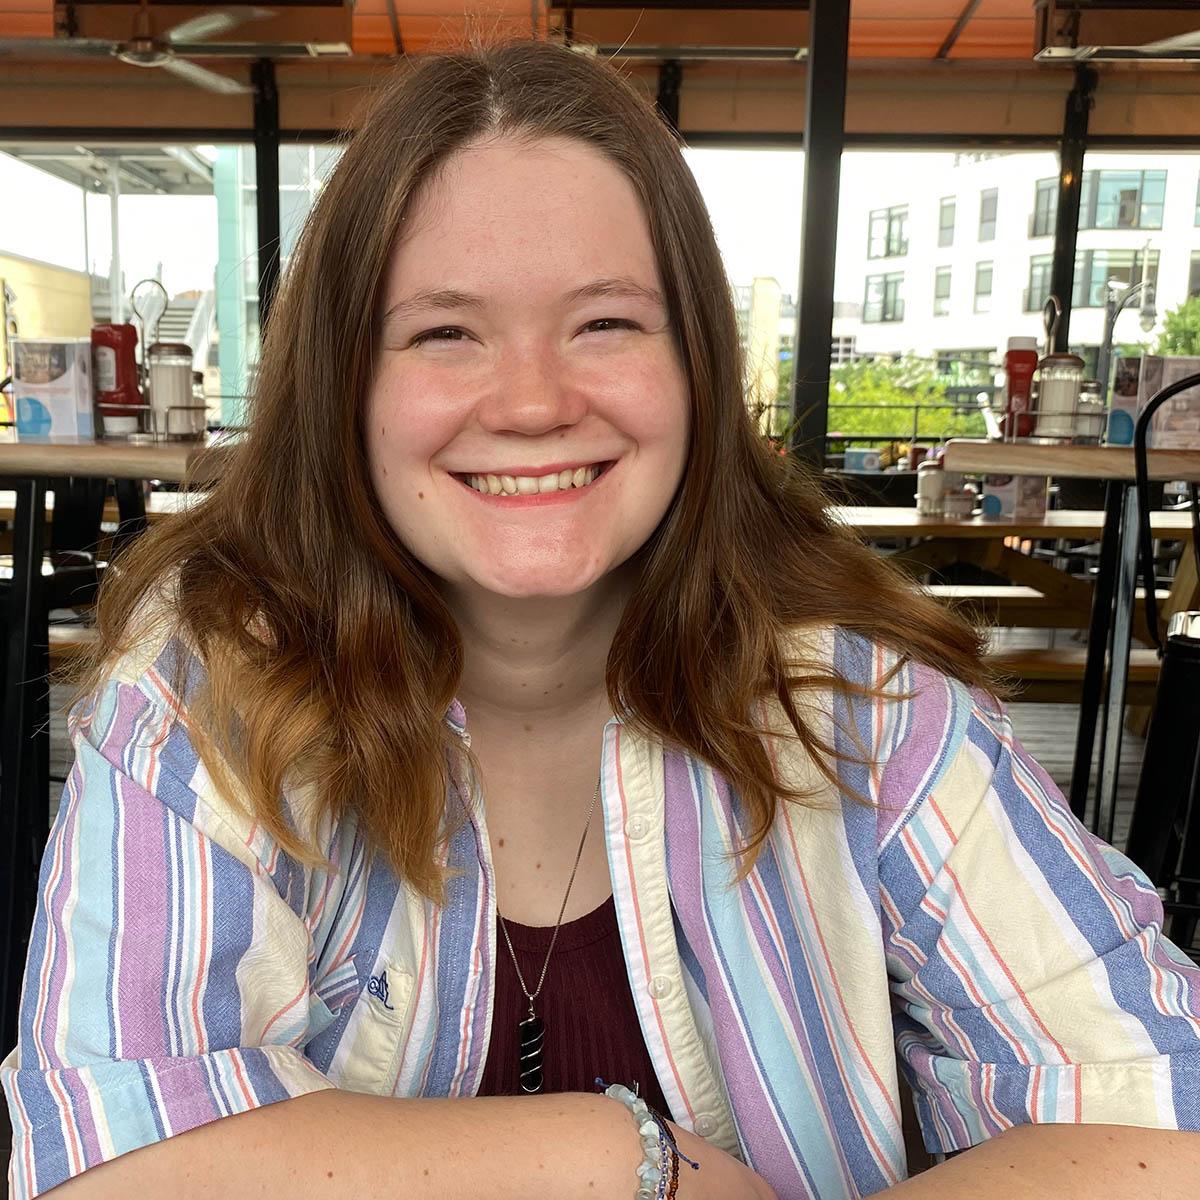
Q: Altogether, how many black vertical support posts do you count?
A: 4